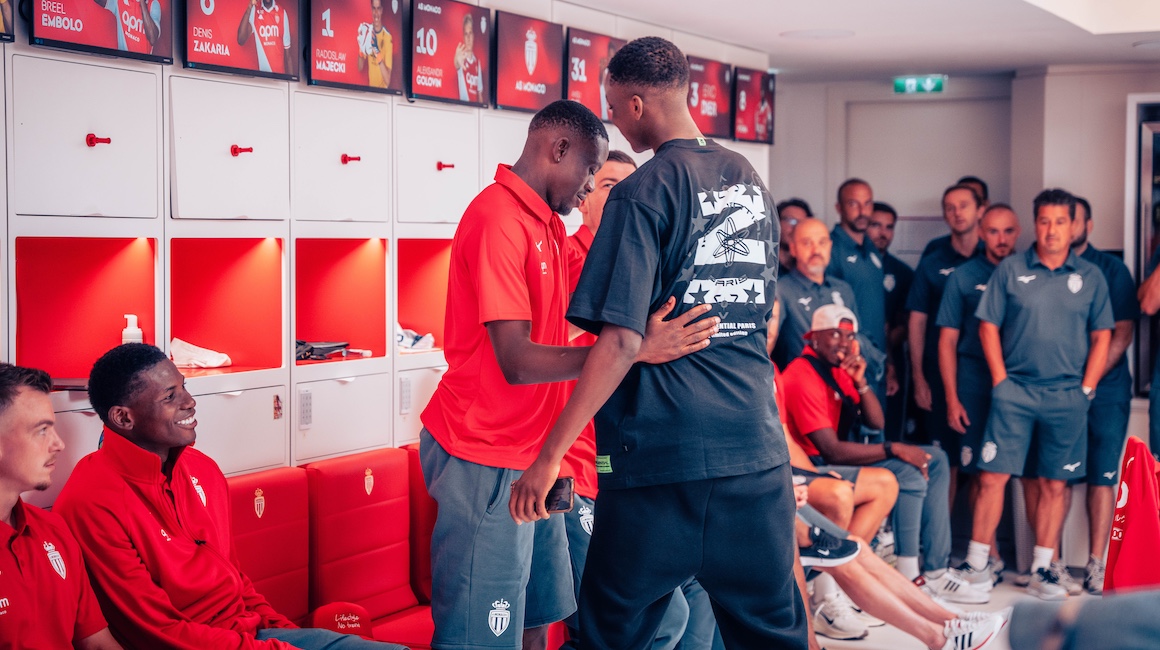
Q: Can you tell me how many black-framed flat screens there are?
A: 9